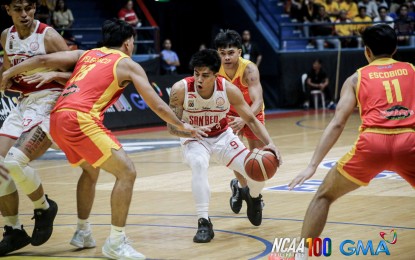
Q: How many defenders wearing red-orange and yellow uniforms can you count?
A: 3